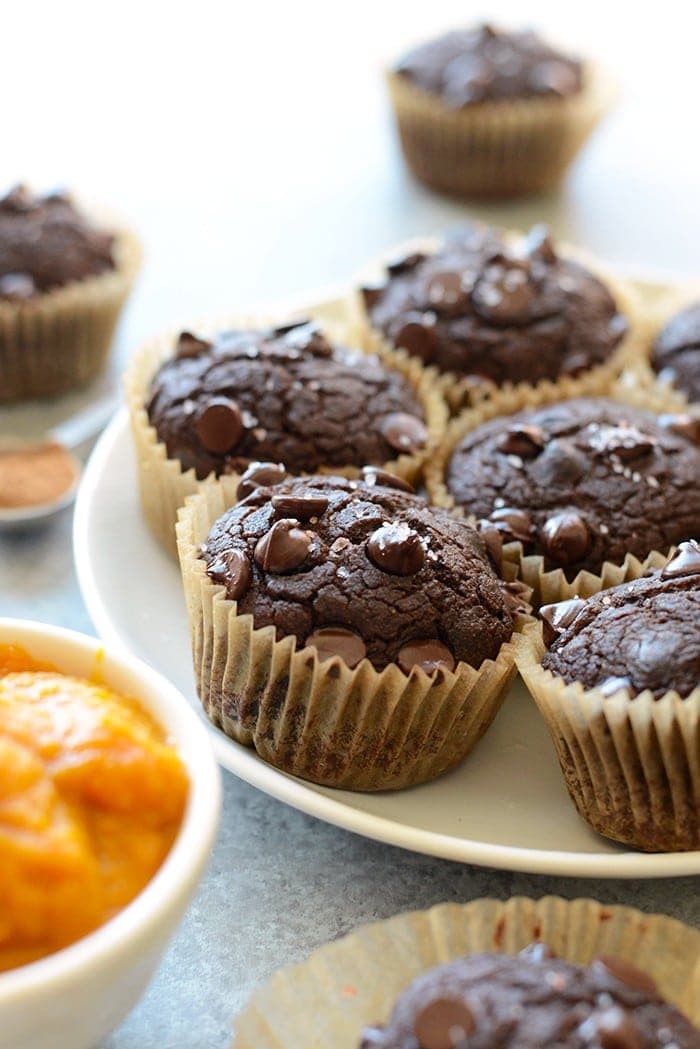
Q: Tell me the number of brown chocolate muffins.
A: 9